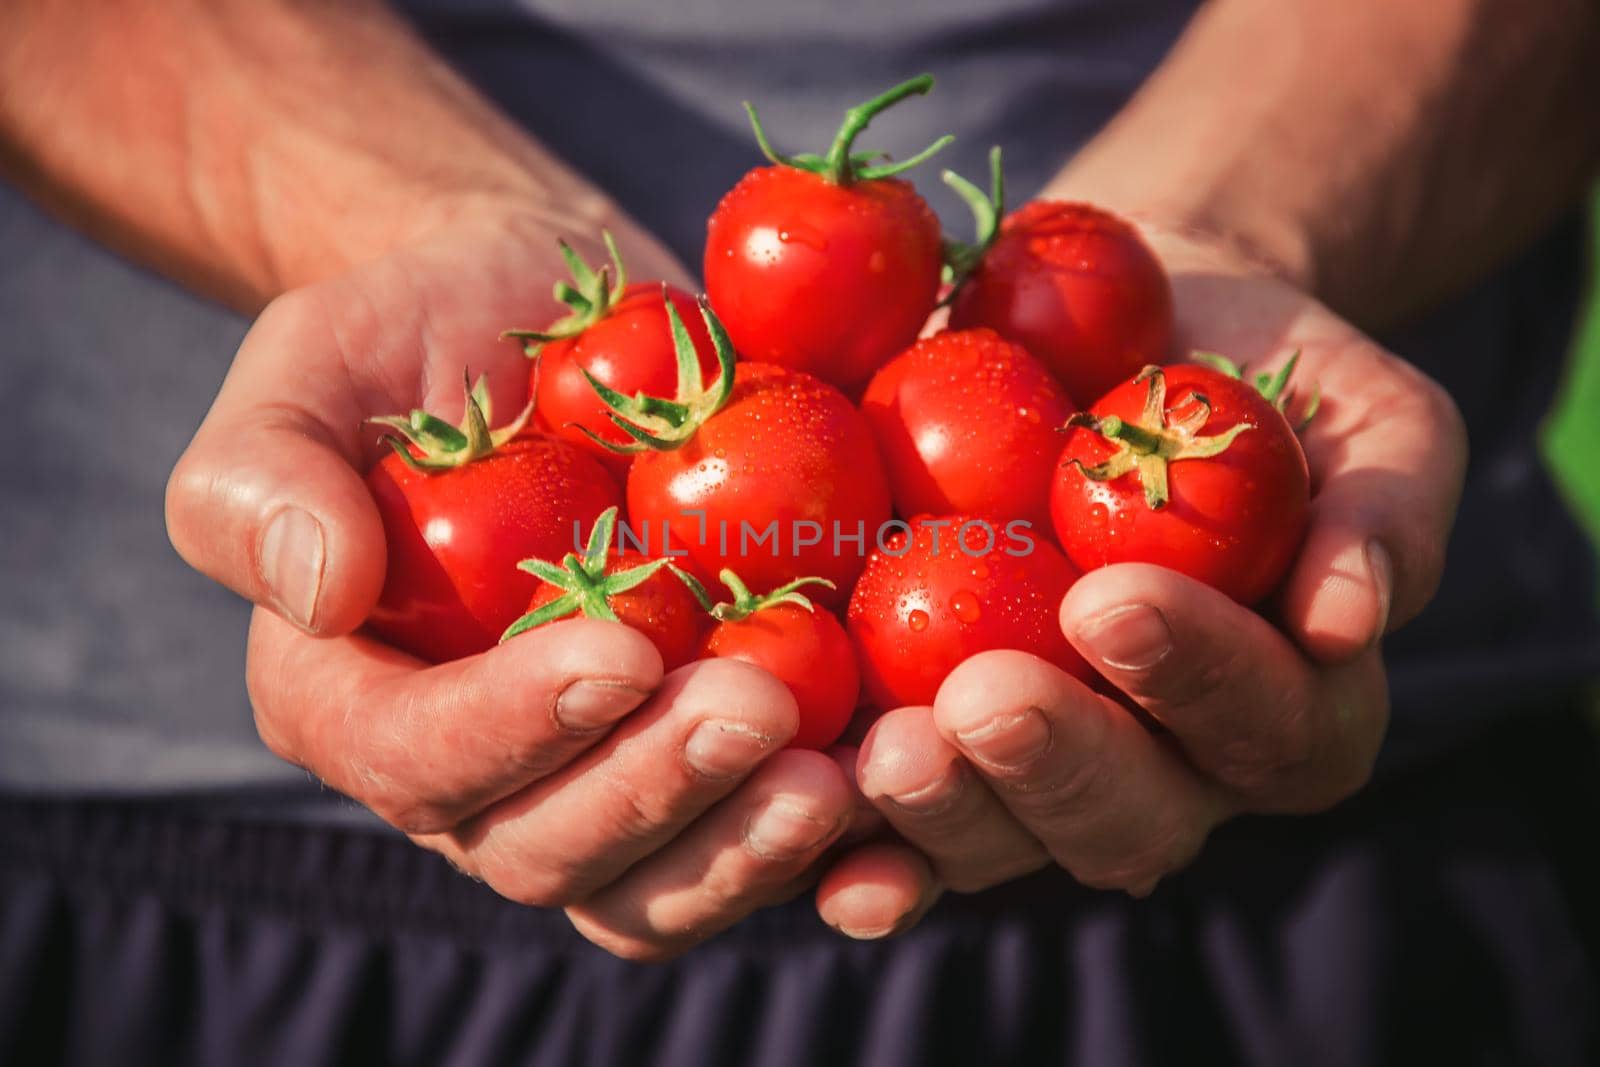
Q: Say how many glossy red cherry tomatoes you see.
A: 10